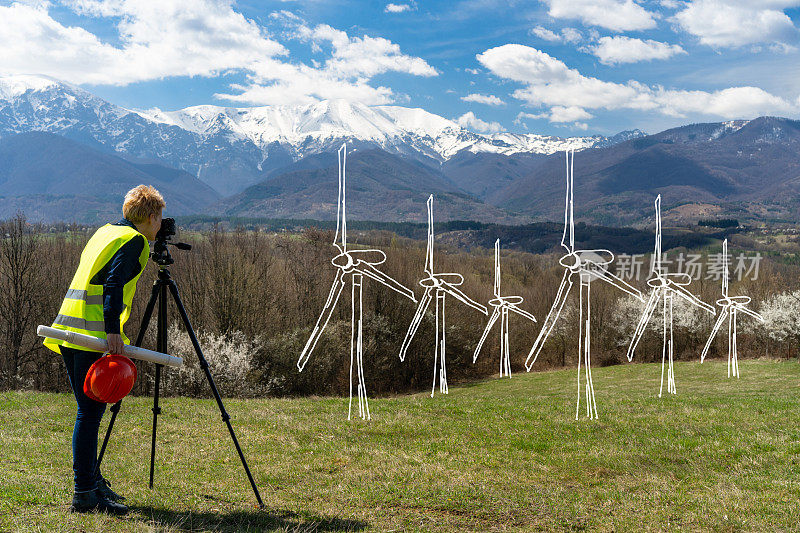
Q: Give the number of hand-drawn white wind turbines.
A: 6